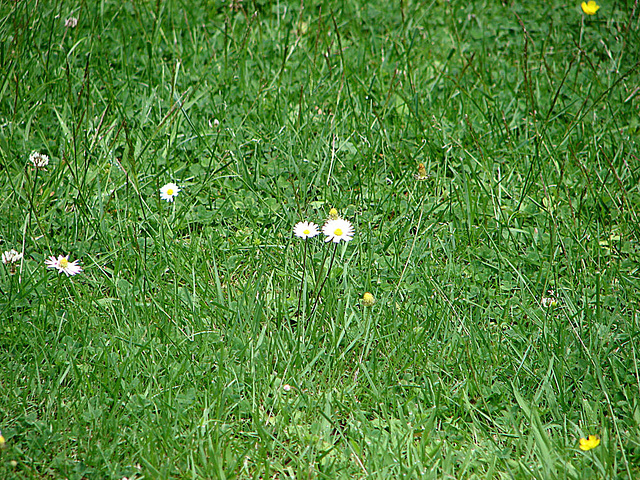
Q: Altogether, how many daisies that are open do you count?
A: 4